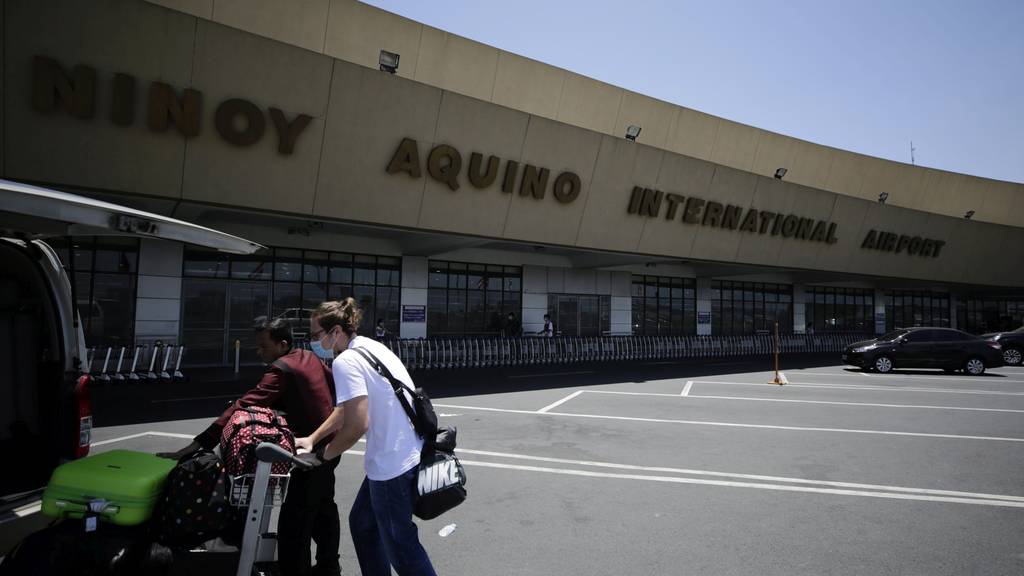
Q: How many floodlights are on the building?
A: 5